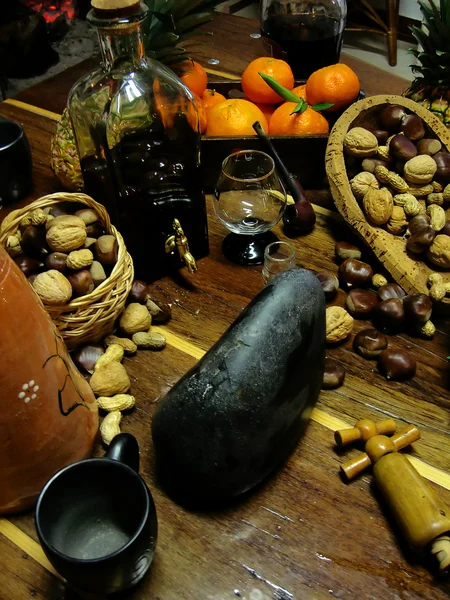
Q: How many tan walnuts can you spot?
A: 11